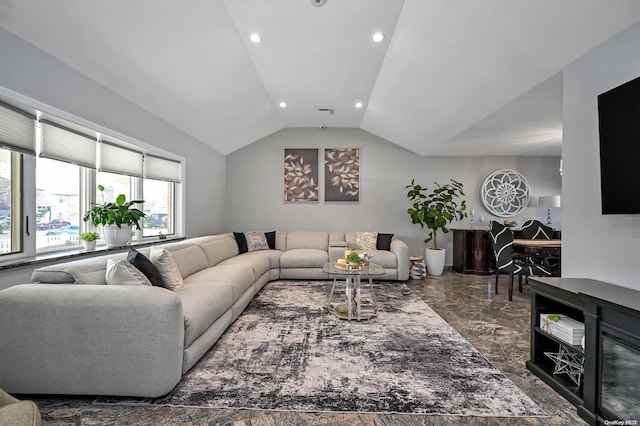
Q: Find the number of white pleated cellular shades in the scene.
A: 4